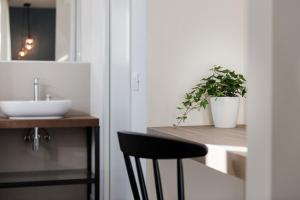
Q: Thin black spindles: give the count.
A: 4